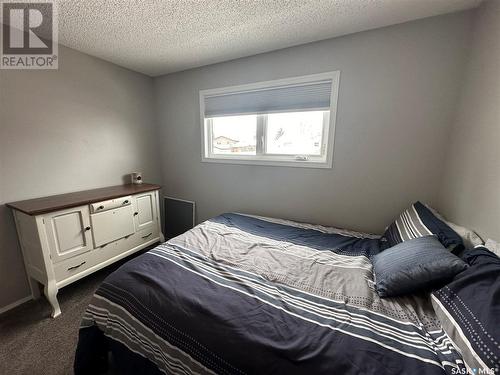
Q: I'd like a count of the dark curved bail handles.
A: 2